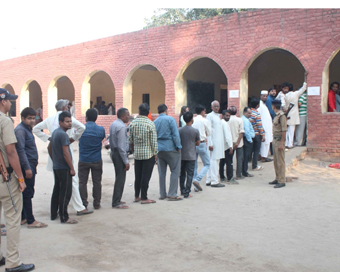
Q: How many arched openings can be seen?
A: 8